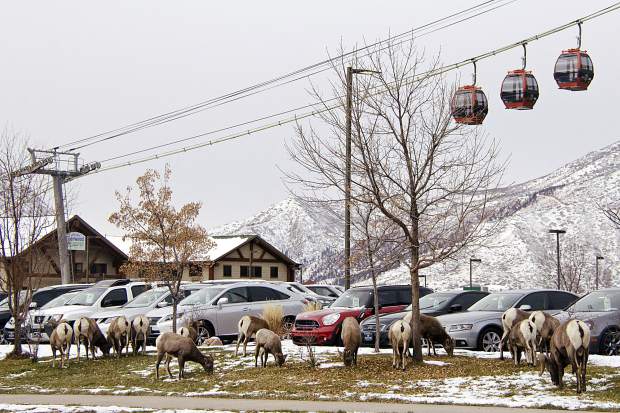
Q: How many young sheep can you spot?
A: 1